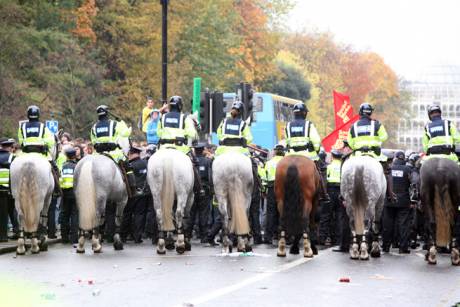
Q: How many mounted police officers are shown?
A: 7